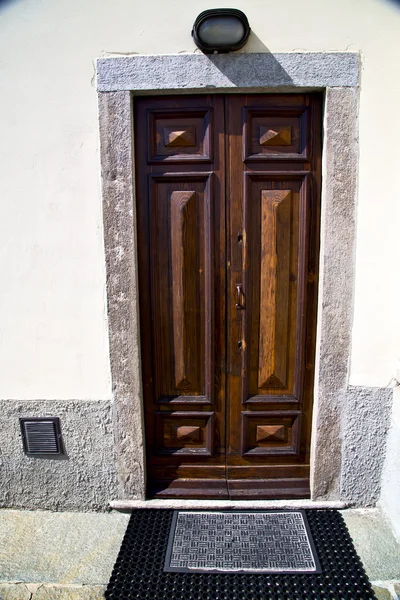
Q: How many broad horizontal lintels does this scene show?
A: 1